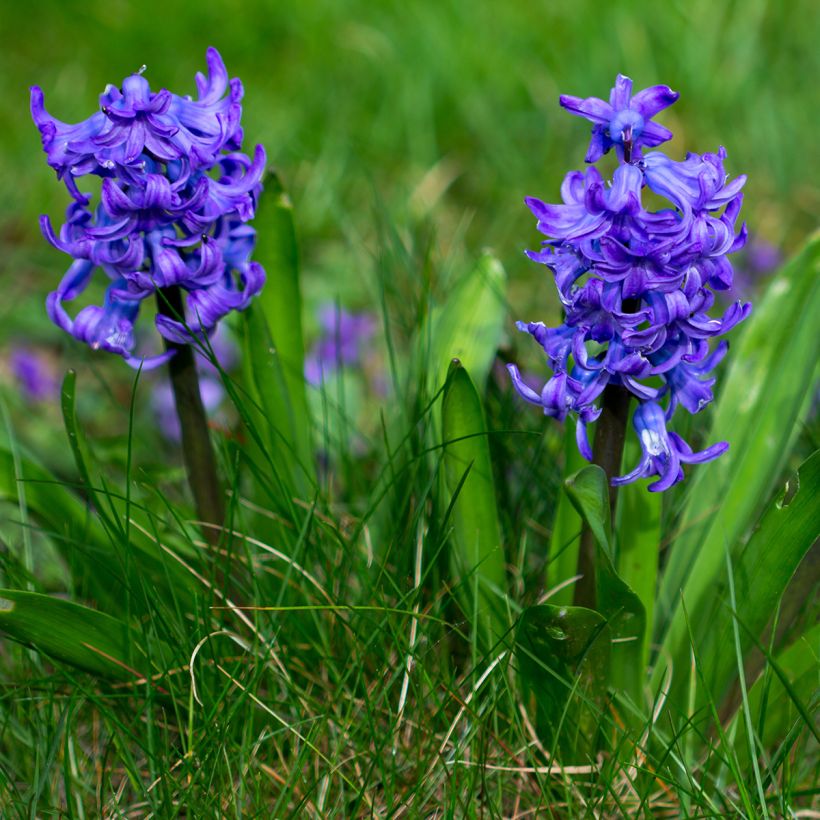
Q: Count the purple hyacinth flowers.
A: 2